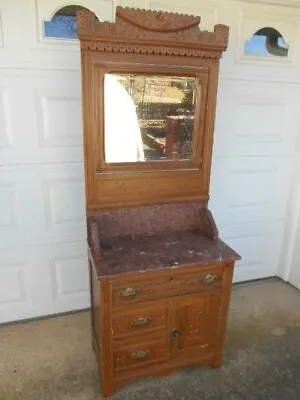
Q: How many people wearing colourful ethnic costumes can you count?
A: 0